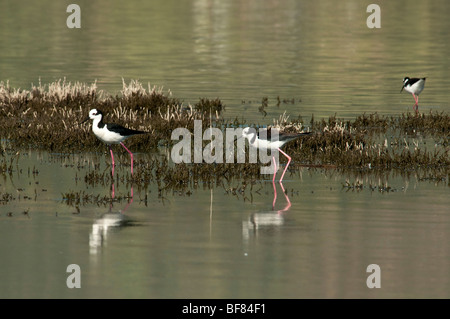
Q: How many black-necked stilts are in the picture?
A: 3